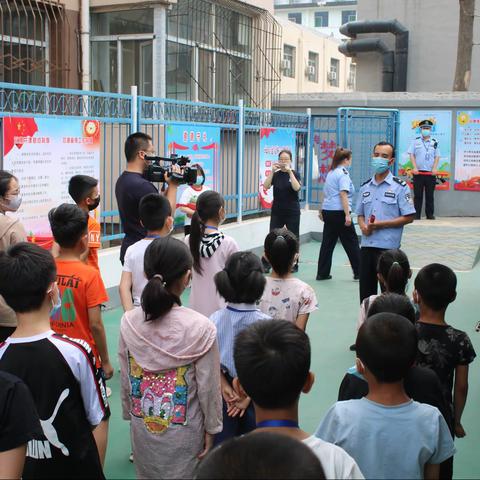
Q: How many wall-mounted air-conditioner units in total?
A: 3